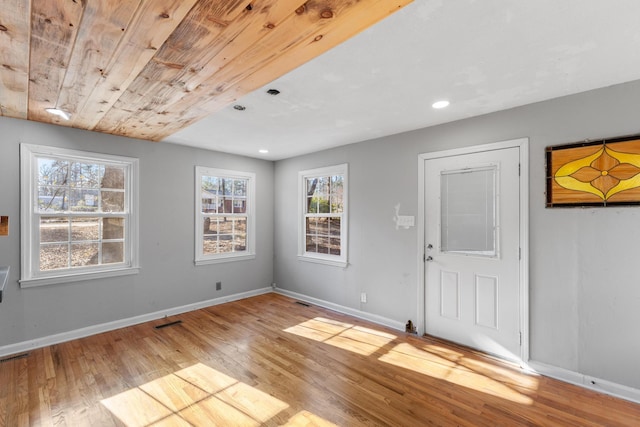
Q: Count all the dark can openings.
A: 2